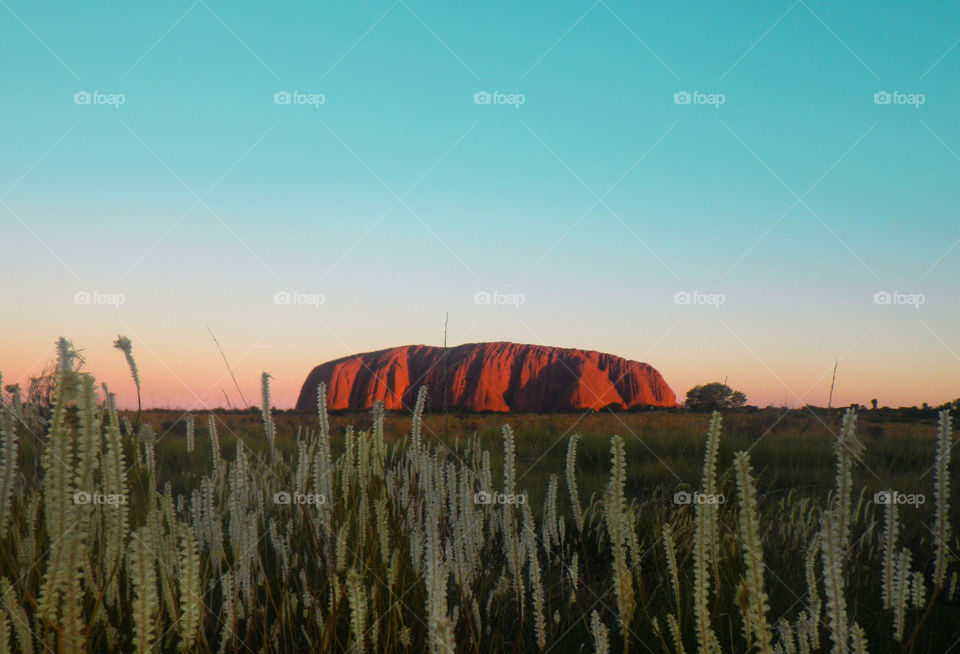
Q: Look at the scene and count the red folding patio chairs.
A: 0